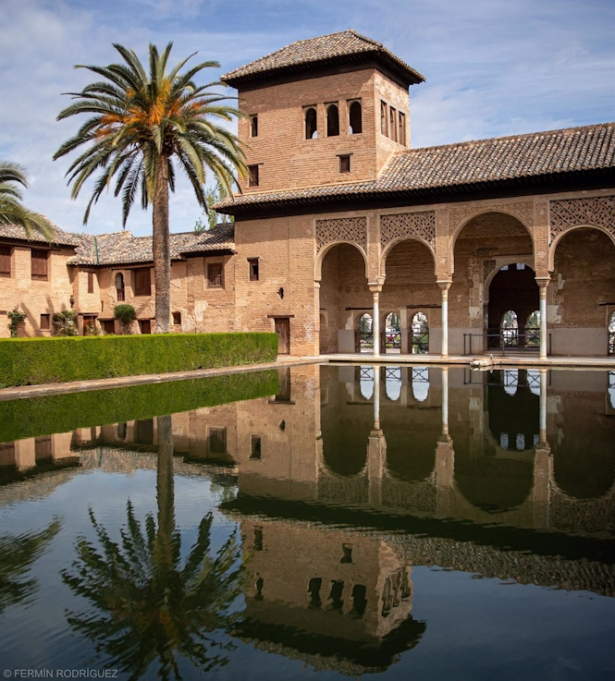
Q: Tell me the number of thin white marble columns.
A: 3